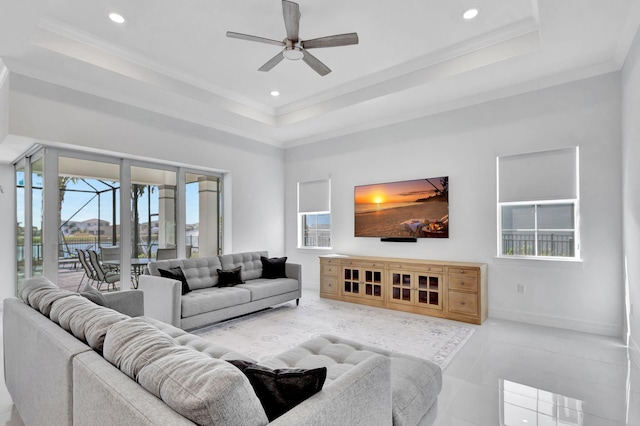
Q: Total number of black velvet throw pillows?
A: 4